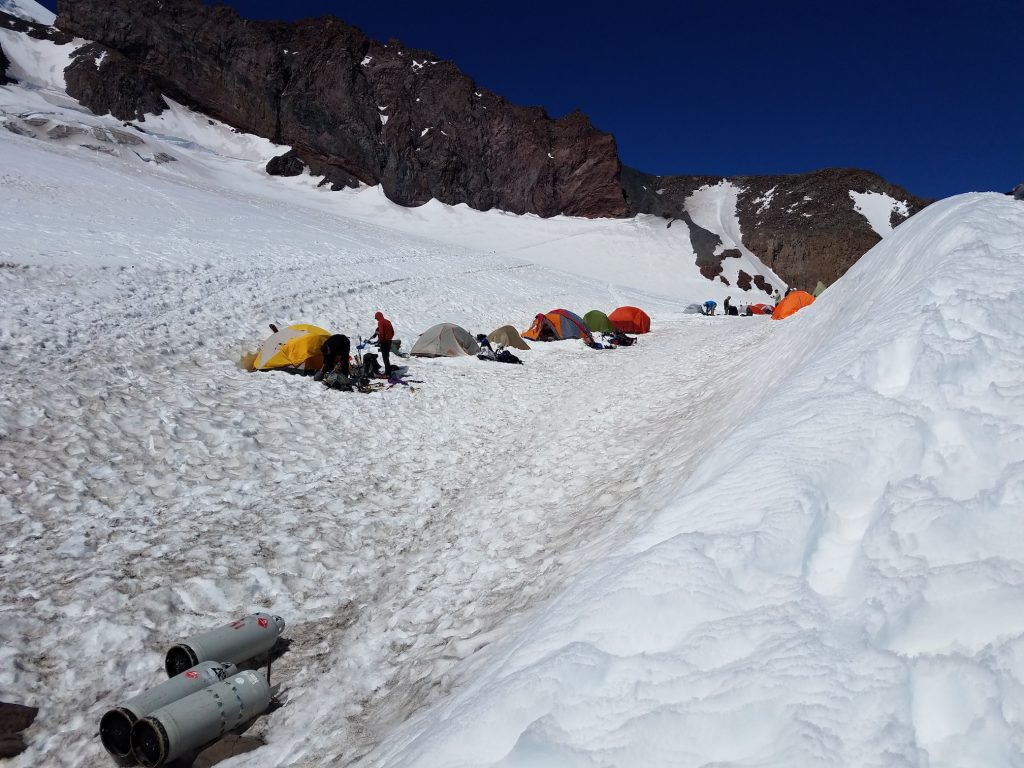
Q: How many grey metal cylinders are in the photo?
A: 3